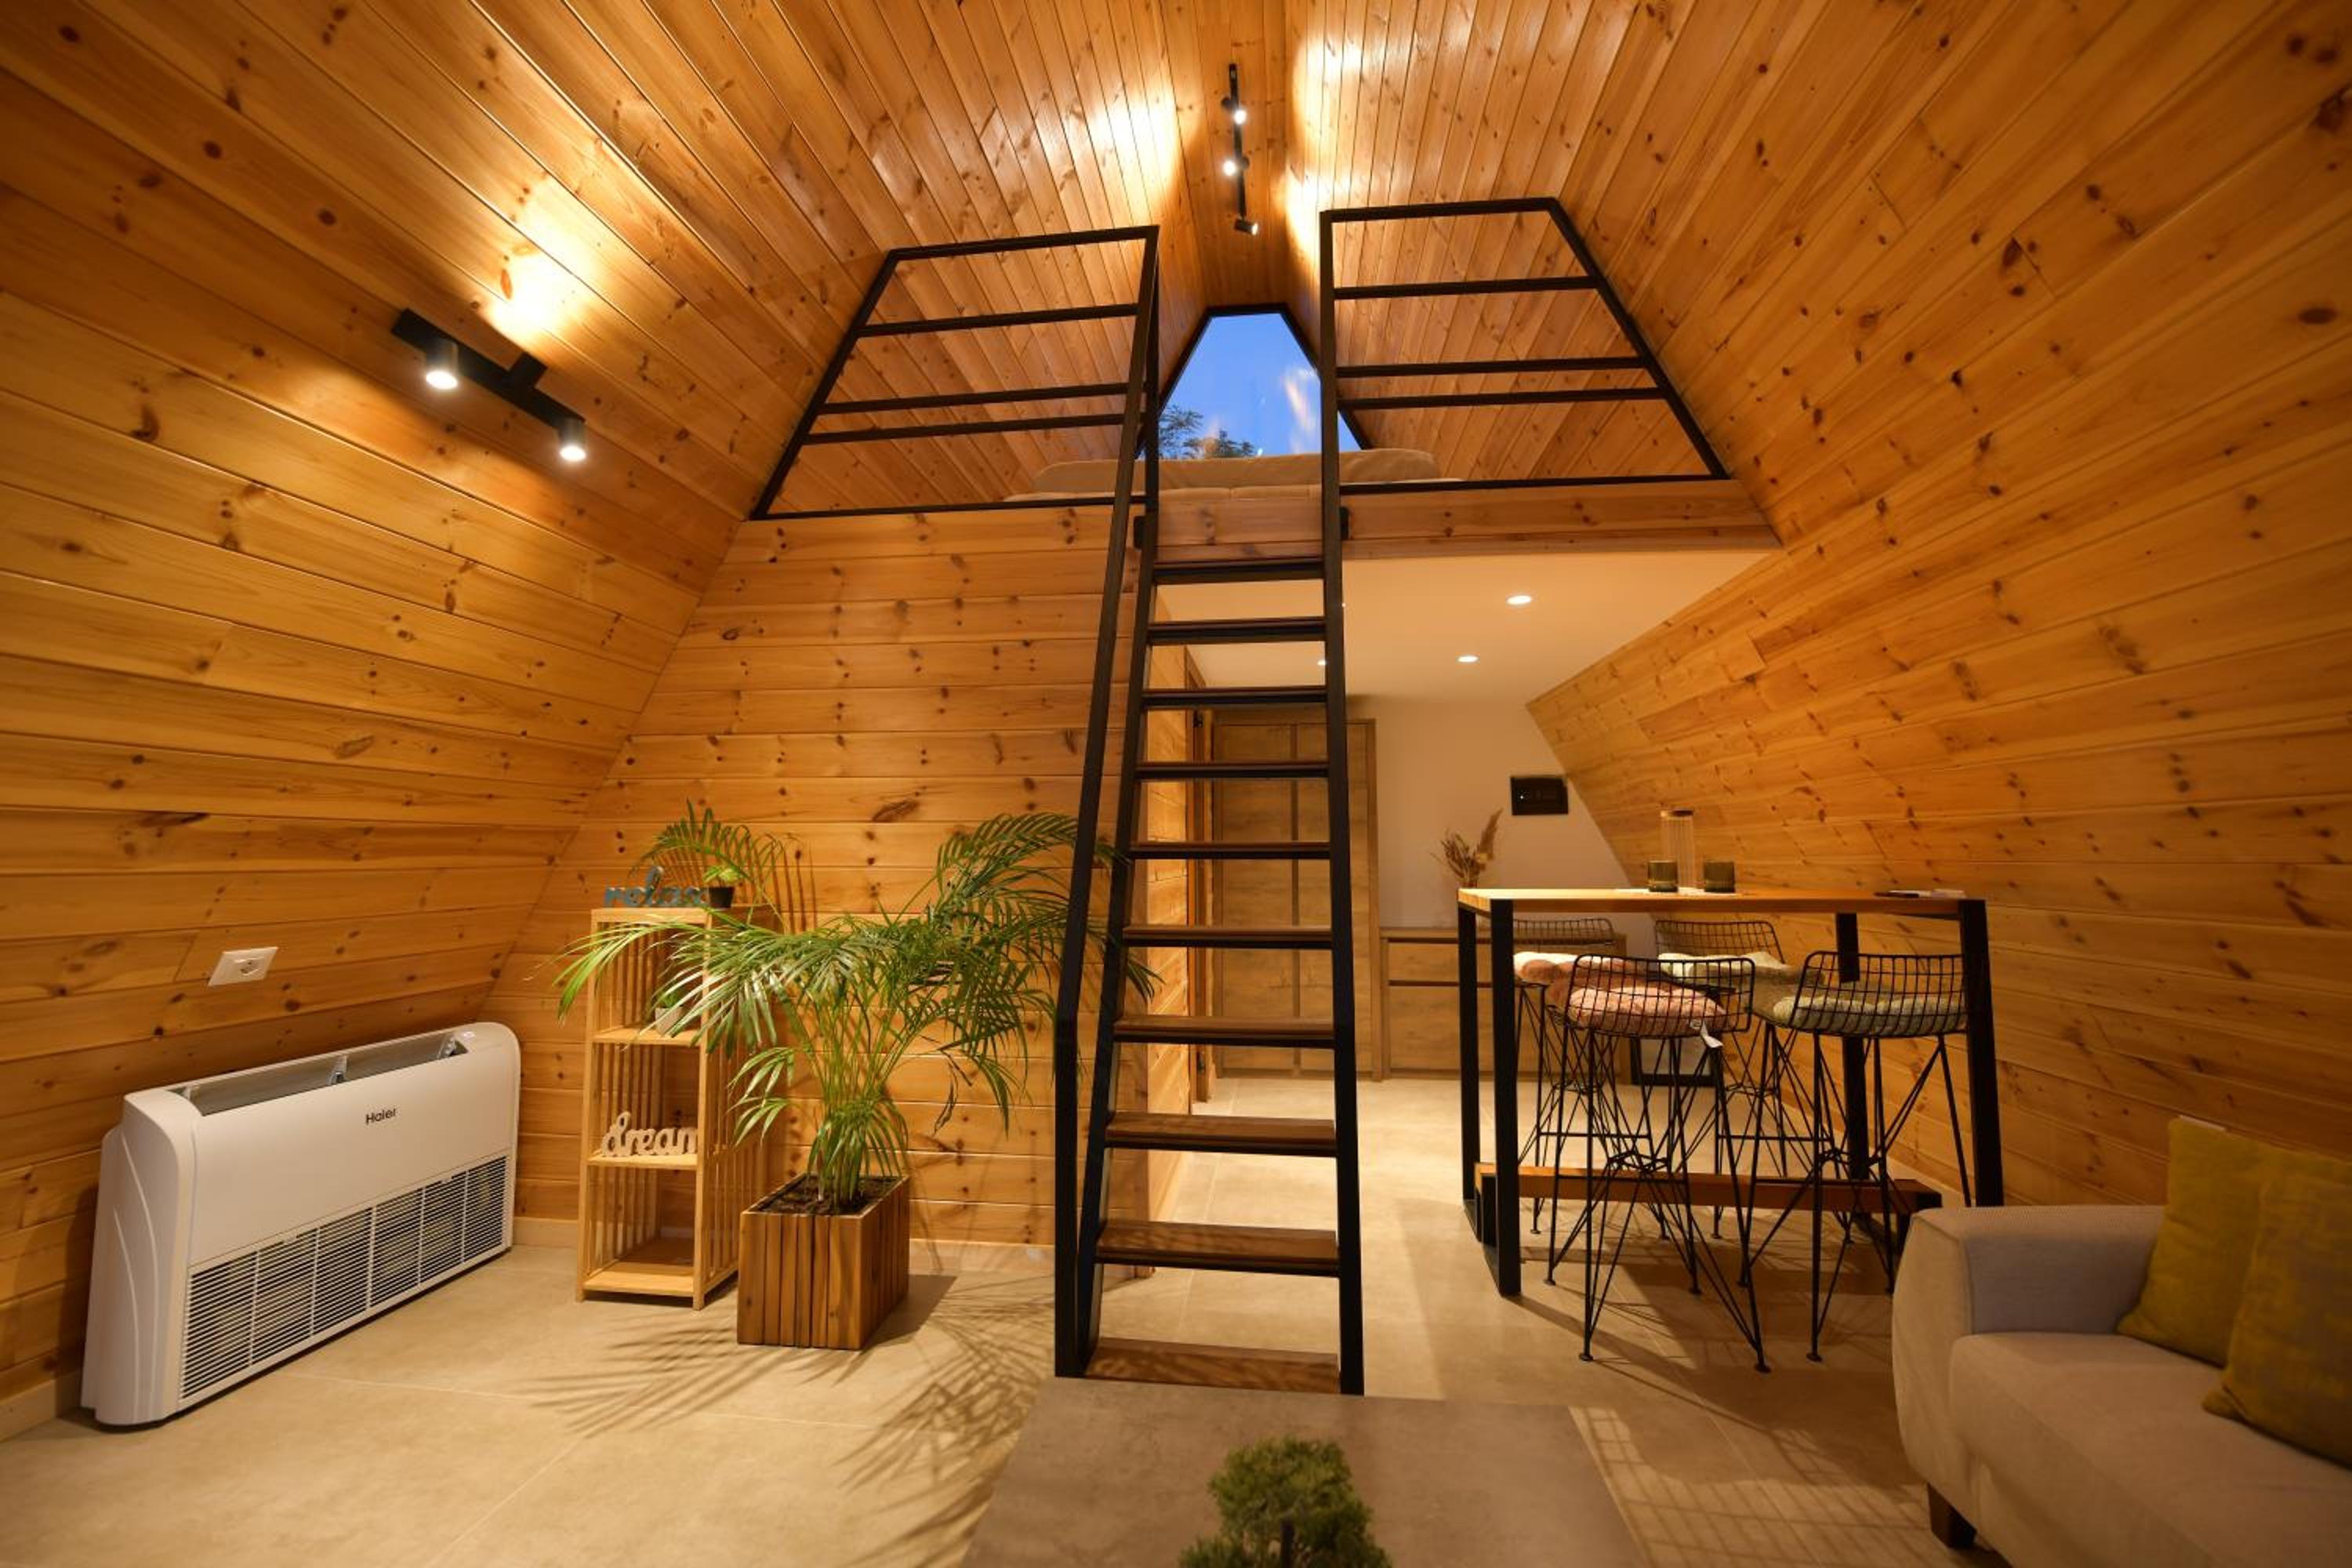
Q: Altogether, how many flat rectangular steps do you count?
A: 10